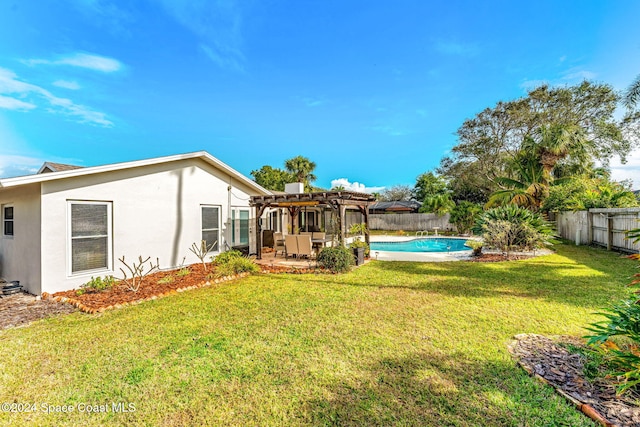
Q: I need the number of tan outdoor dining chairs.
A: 5